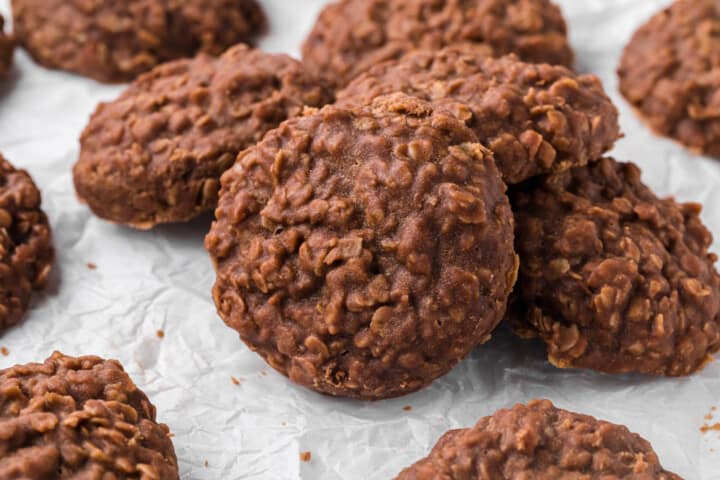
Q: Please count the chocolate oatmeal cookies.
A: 11